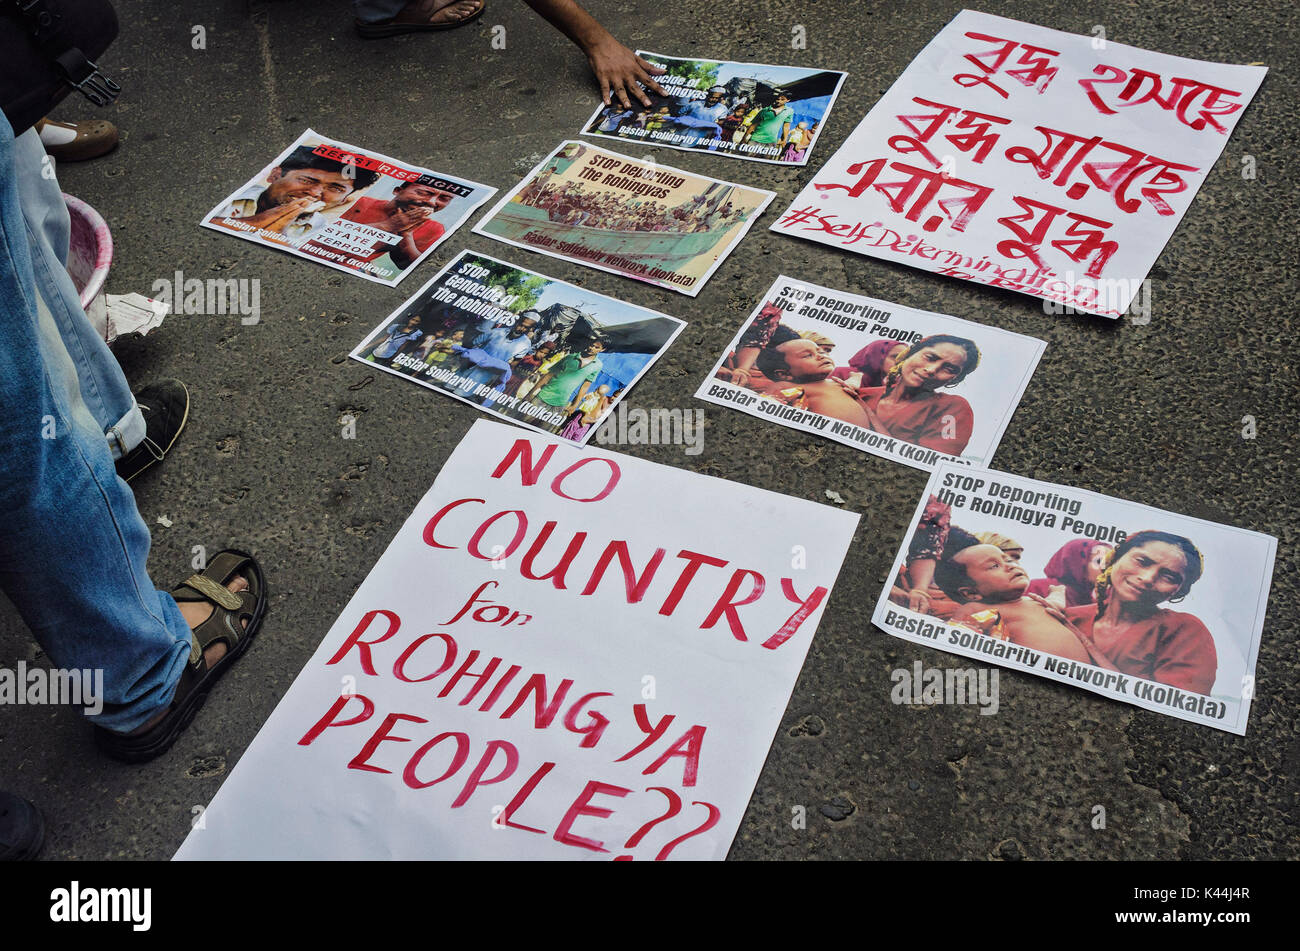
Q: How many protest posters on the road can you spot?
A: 8